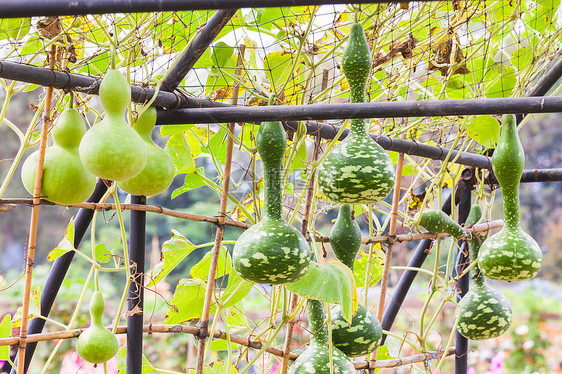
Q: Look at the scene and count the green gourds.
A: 11